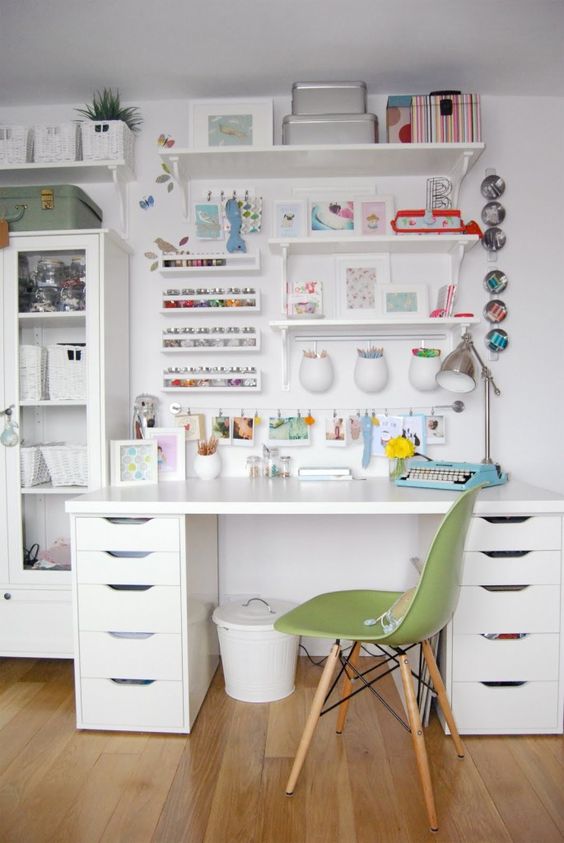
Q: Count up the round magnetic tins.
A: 6